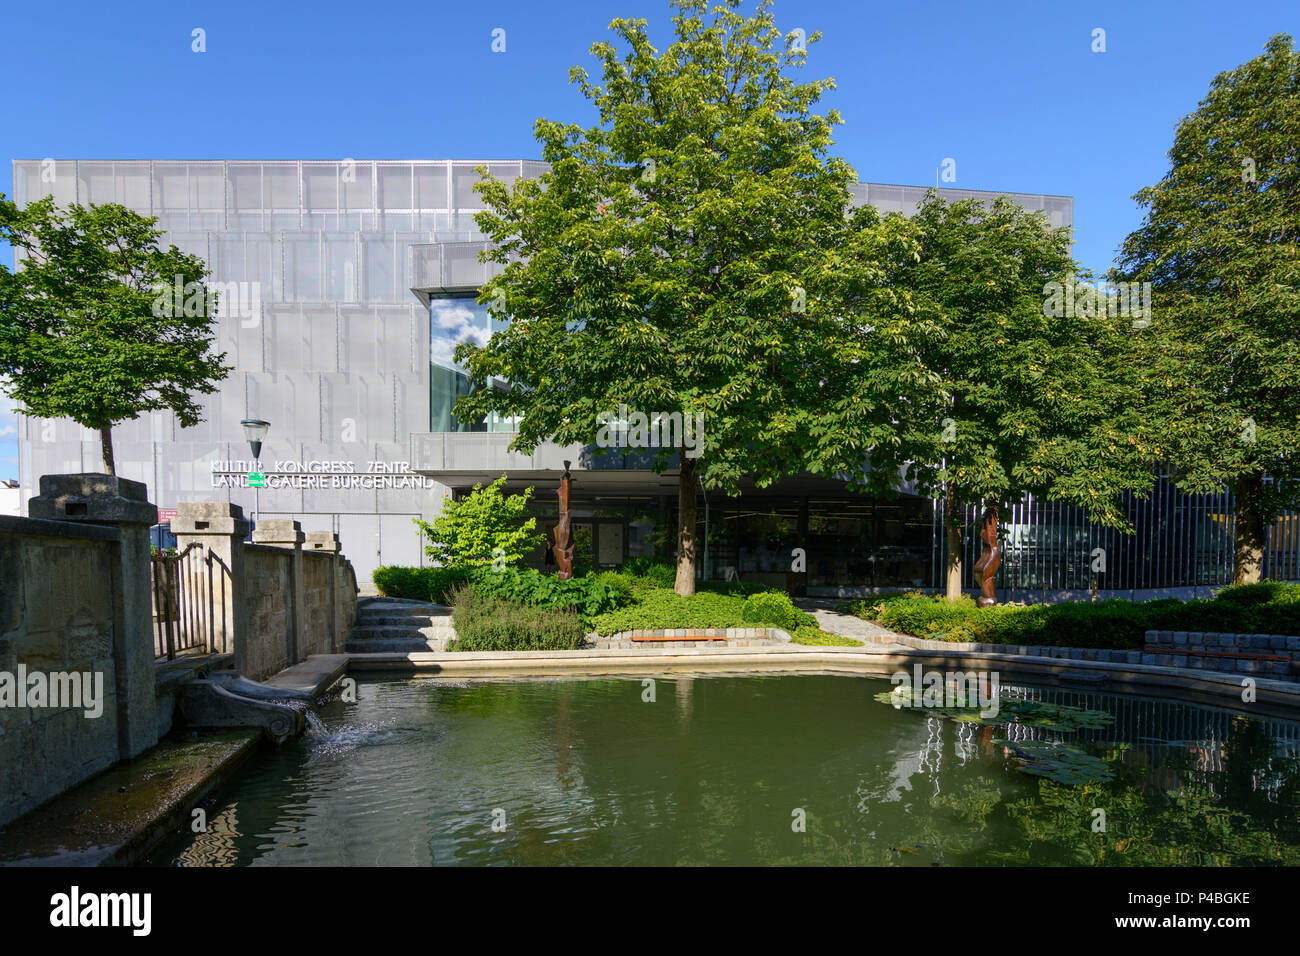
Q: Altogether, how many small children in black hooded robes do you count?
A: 0